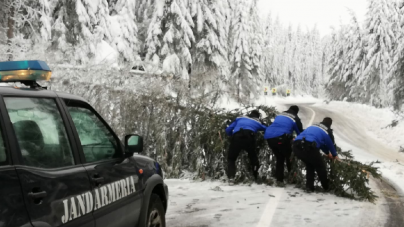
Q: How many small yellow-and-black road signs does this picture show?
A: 3